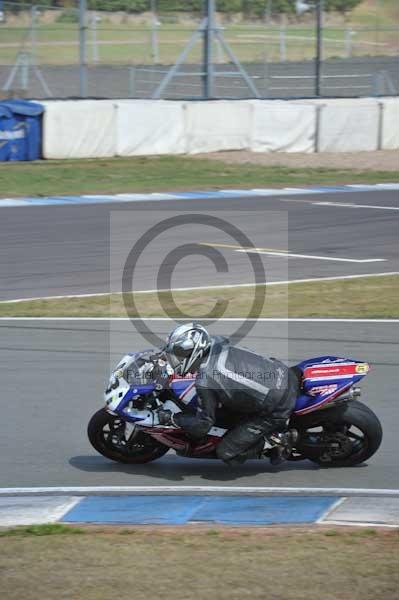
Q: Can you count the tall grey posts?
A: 3